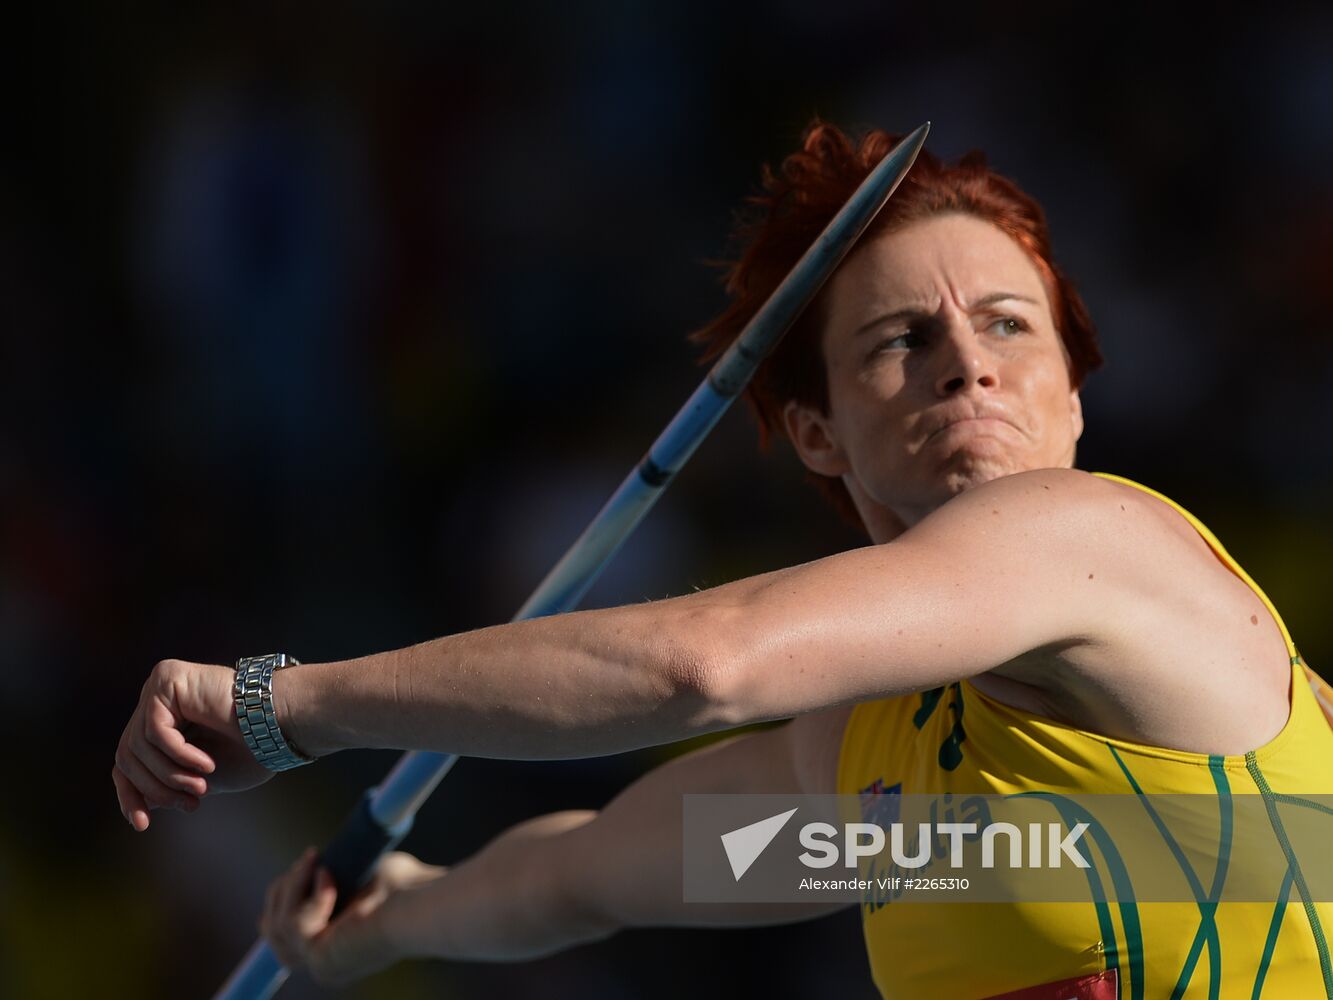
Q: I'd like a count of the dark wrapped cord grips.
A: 1